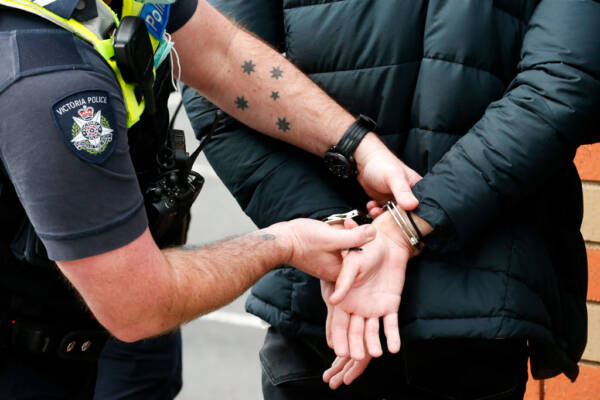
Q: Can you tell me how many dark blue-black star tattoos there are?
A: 5